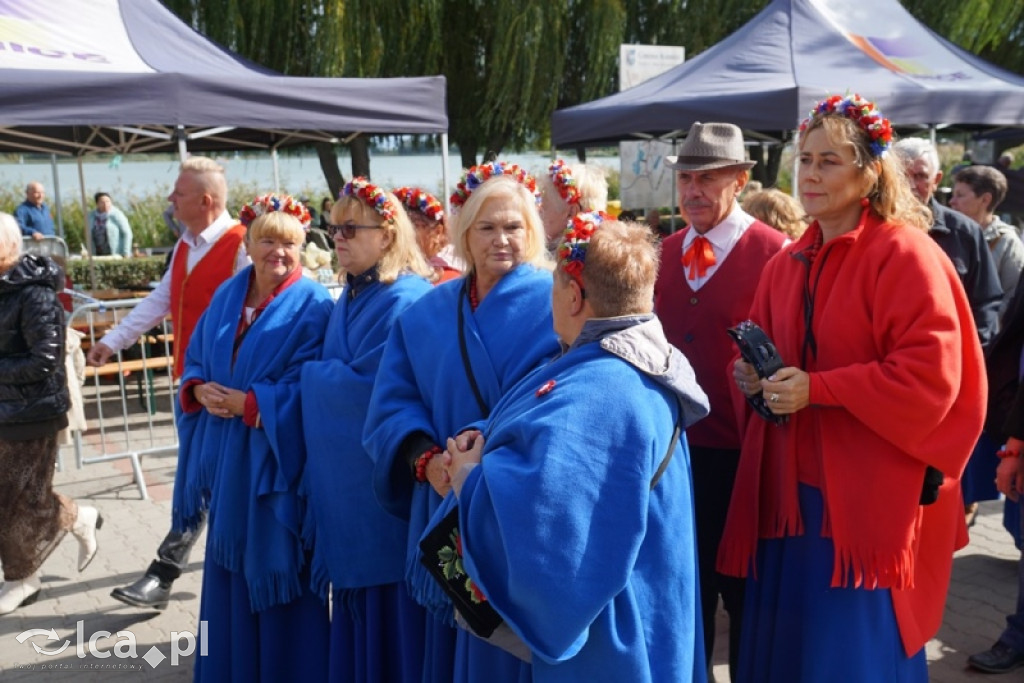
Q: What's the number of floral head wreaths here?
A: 7